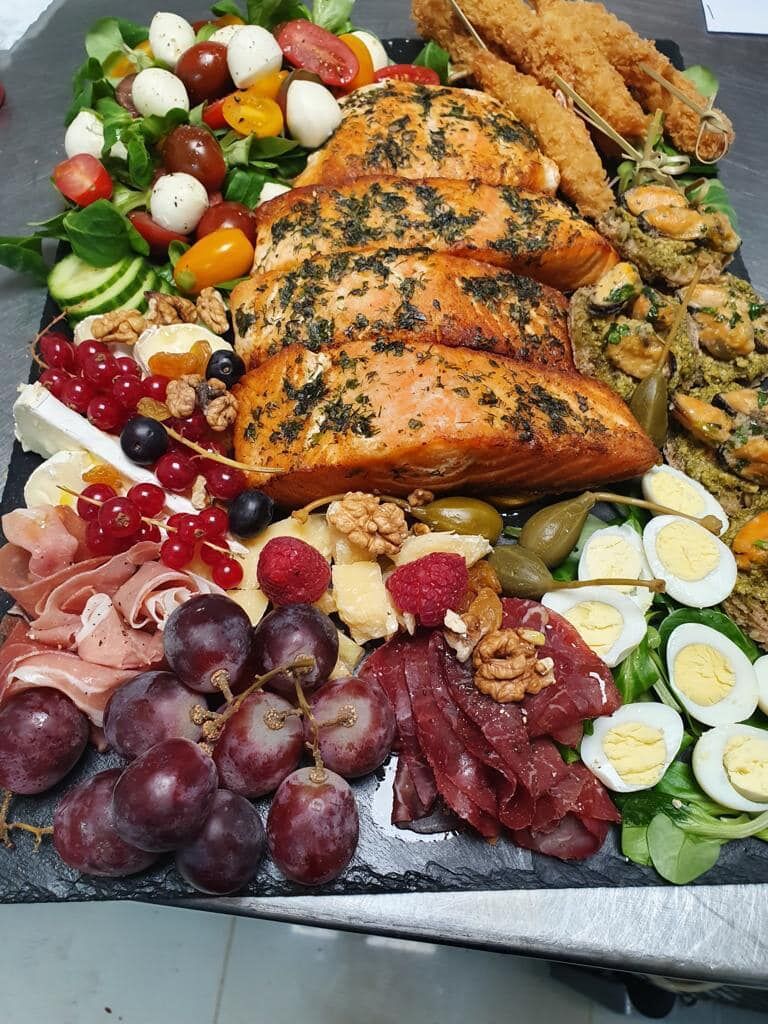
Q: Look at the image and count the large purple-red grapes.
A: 10